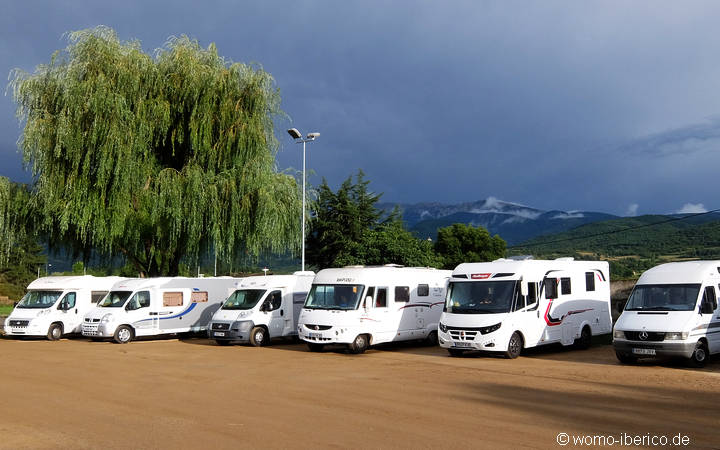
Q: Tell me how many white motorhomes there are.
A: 6